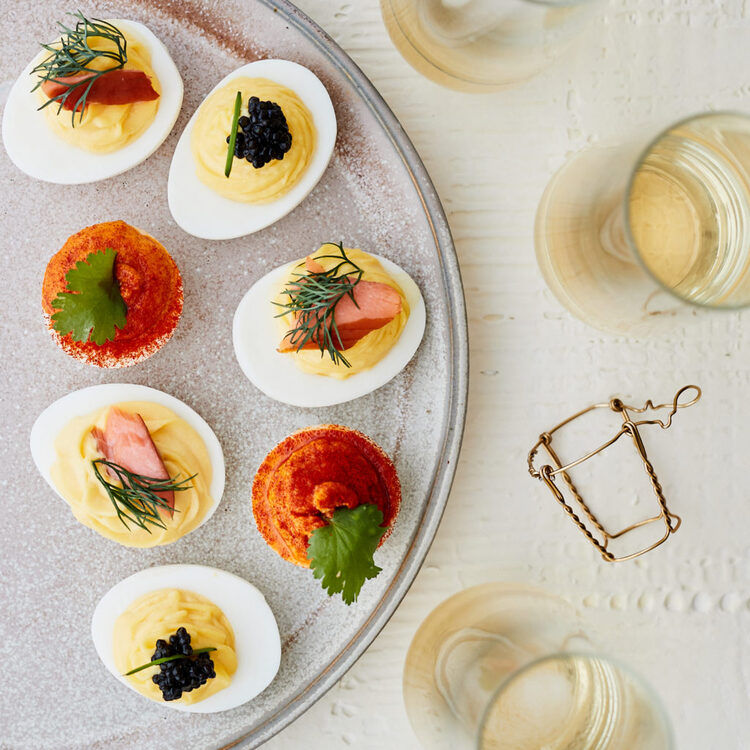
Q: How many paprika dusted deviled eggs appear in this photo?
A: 2